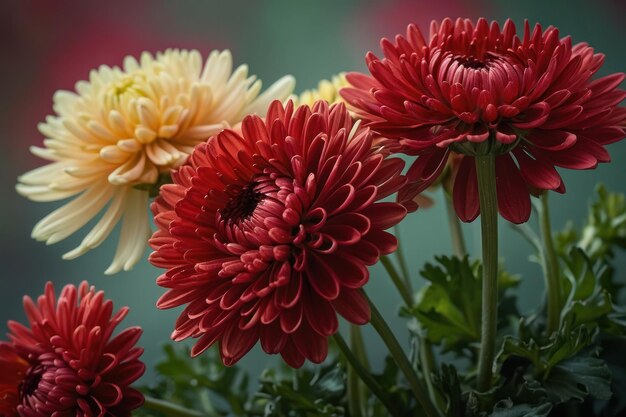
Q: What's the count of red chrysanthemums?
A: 3